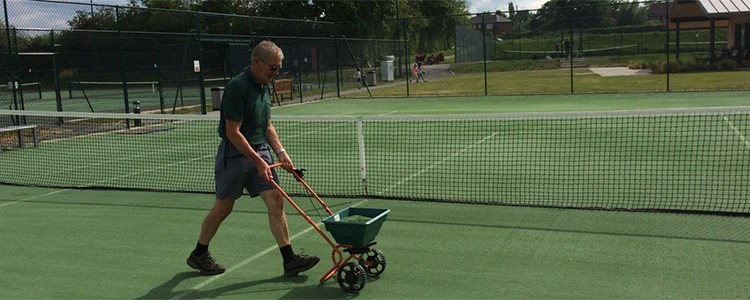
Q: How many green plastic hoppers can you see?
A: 1